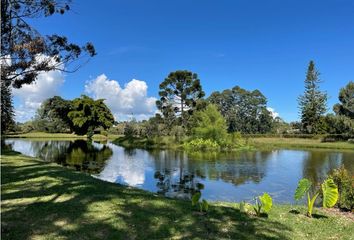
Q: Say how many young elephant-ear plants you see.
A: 3